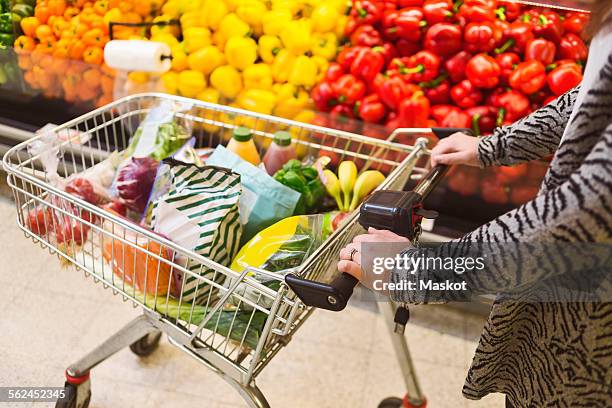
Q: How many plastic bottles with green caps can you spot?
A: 2